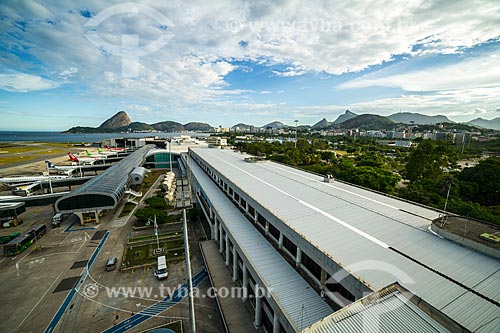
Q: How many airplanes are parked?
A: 6